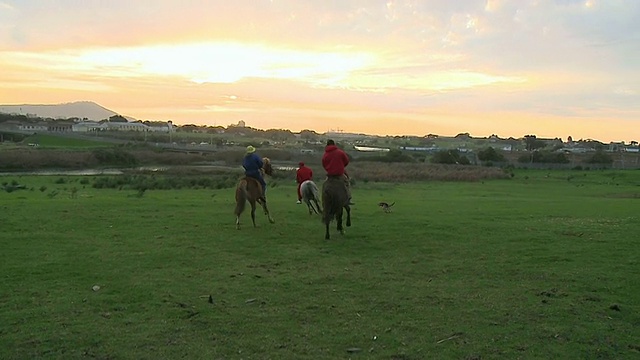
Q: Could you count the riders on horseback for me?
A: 3